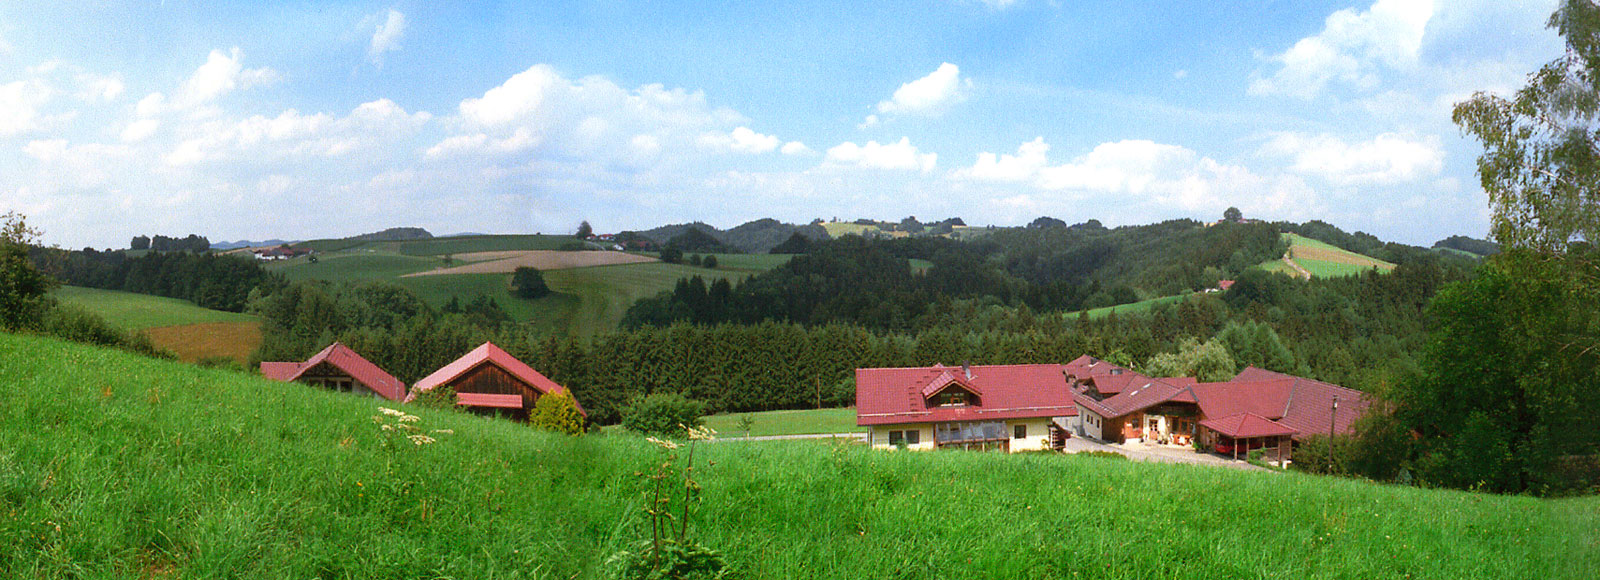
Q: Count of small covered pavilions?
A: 1